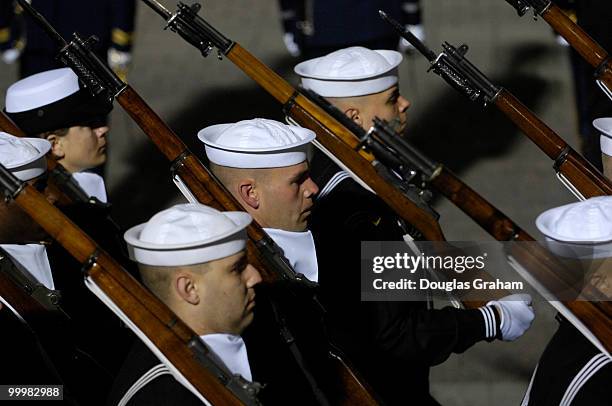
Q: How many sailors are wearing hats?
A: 7